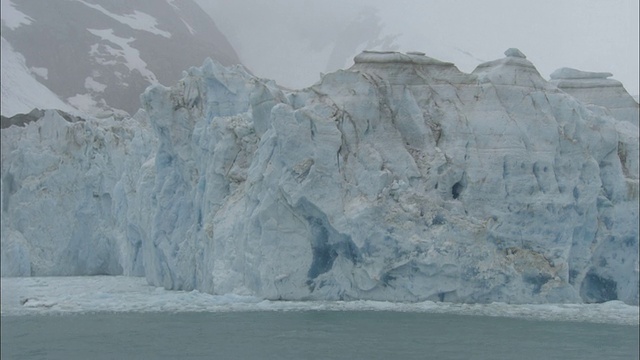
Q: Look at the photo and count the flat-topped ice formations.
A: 3